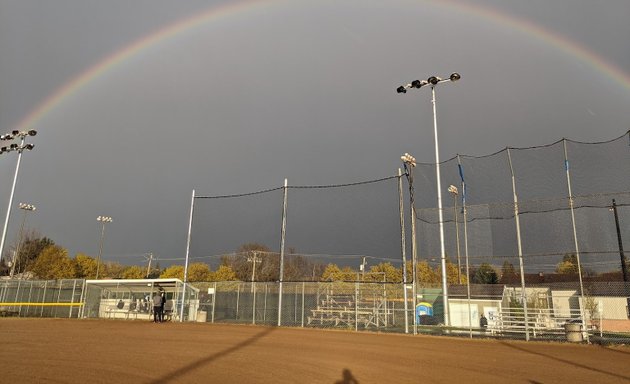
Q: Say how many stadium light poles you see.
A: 6